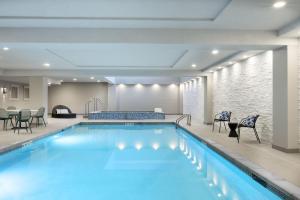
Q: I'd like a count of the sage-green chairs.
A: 4